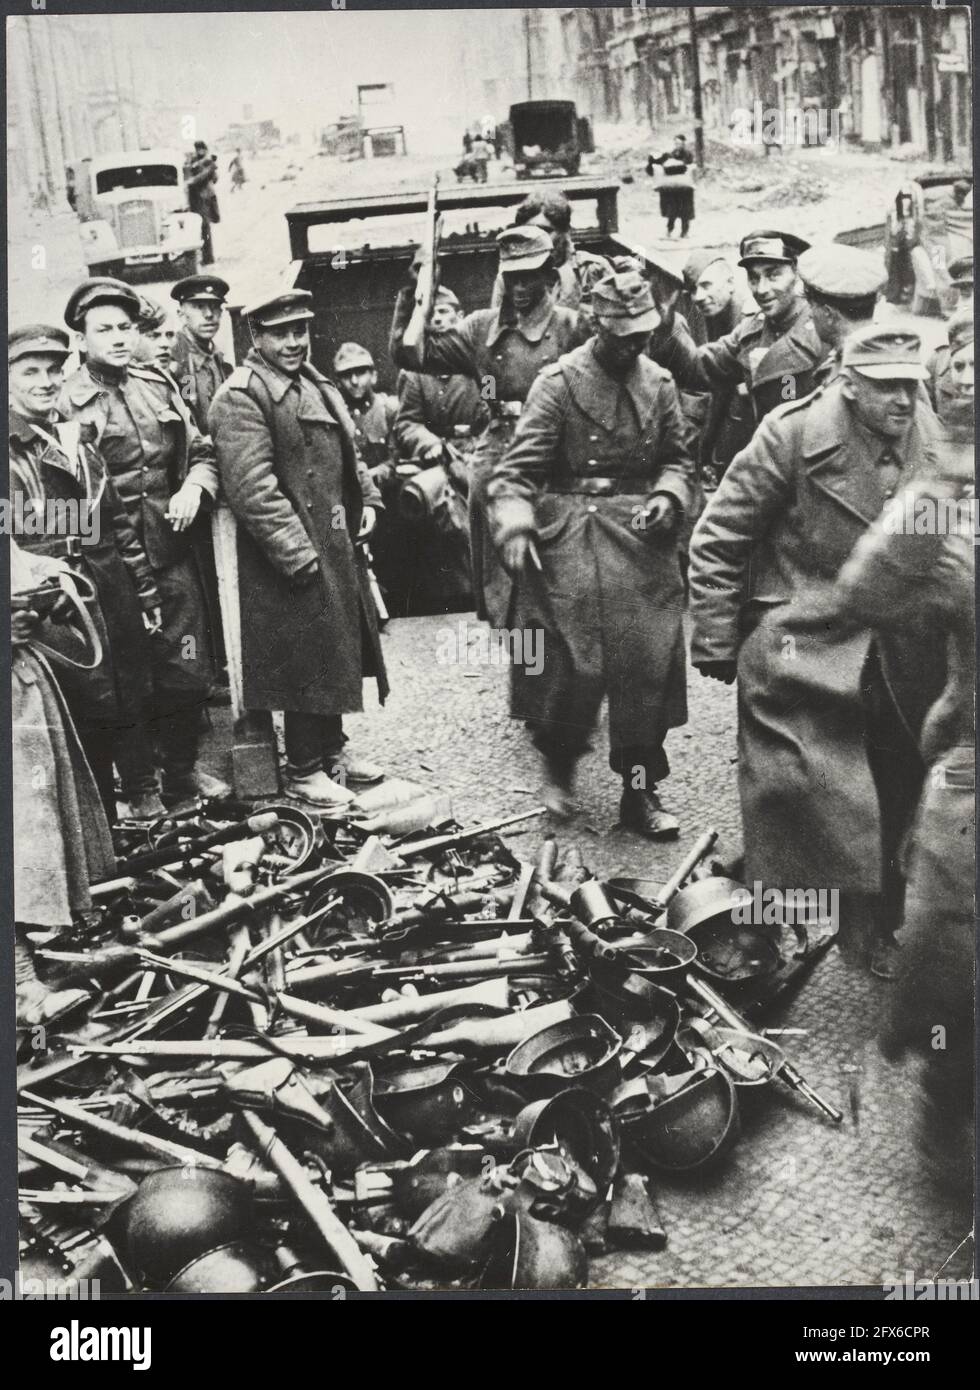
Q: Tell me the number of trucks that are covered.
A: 1